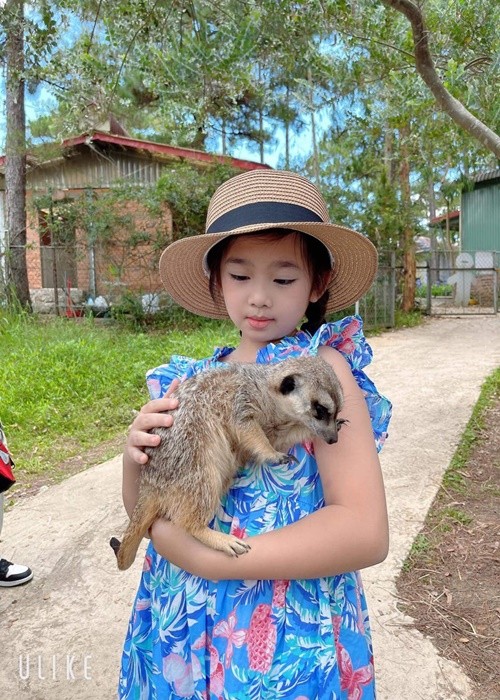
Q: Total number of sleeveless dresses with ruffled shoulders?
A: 1